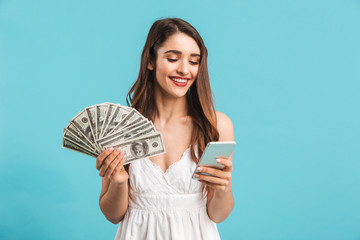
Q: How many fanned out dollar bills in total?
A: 14